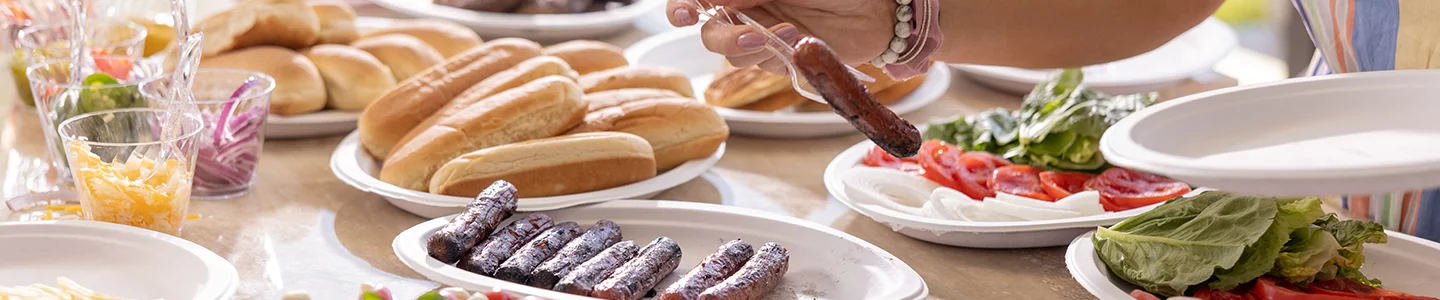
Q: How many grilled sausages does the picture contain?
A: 9